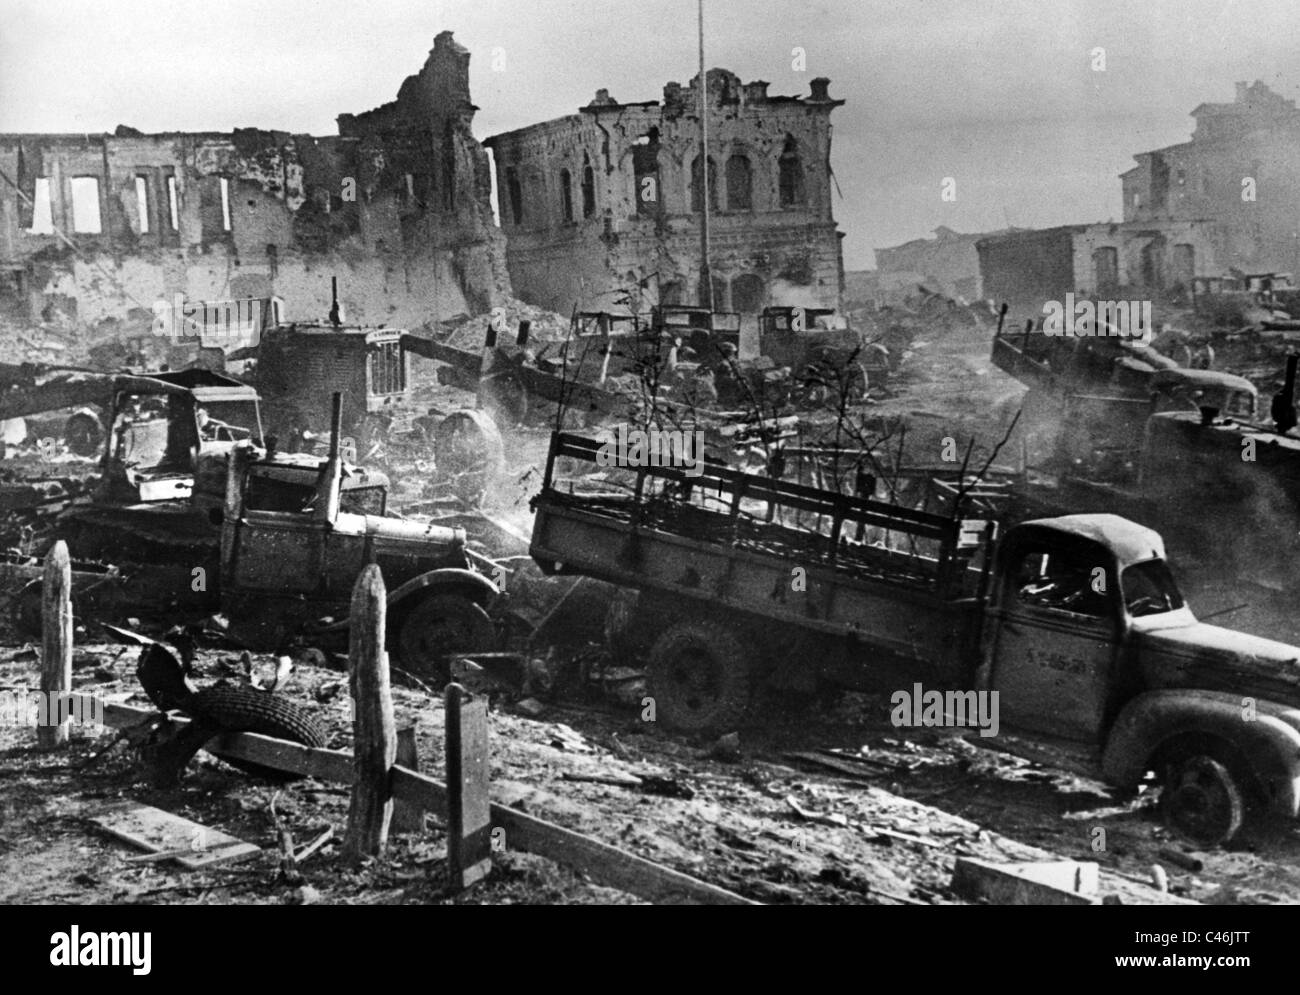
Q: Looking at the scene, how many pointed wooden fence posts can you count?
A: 2